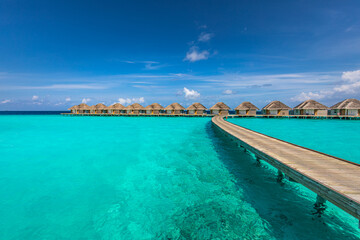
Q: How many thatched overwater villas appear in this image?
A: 12